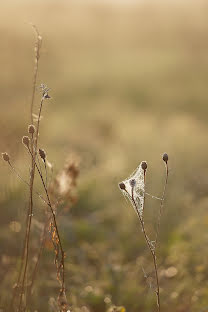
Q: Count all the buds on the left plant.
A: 4